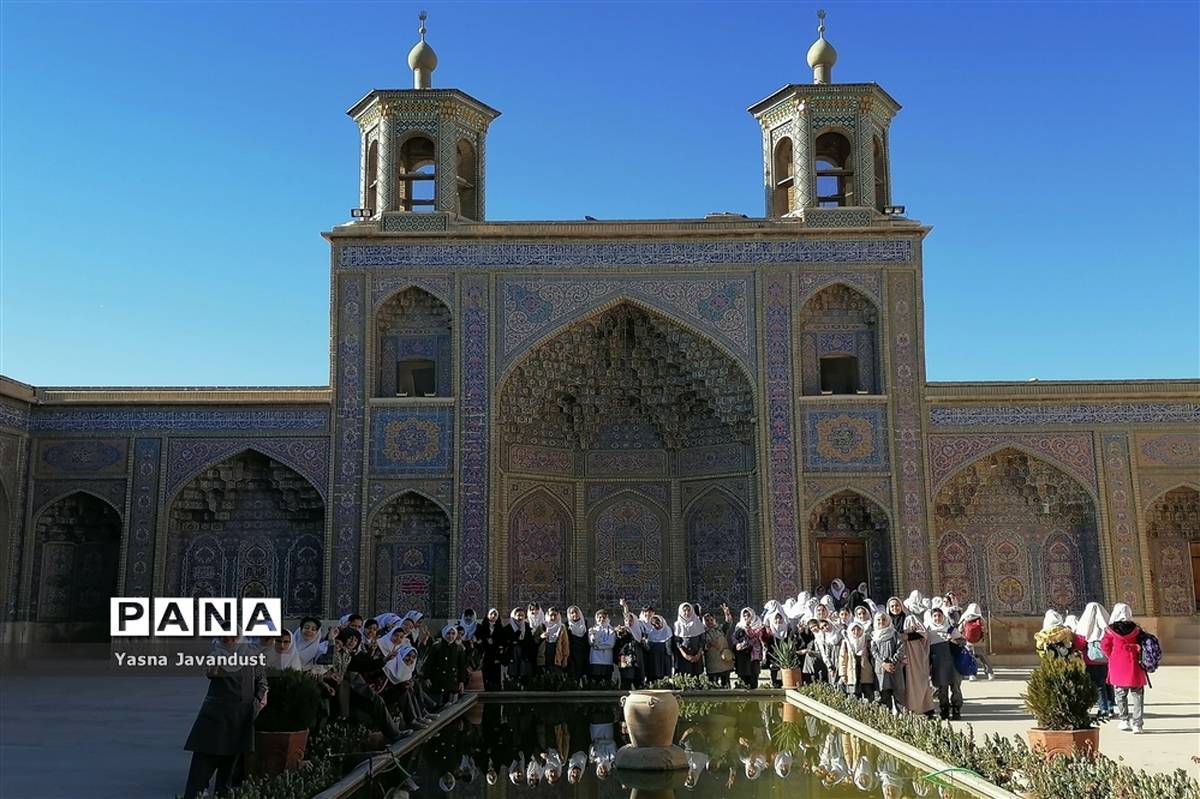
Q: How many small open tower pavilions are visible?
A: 2